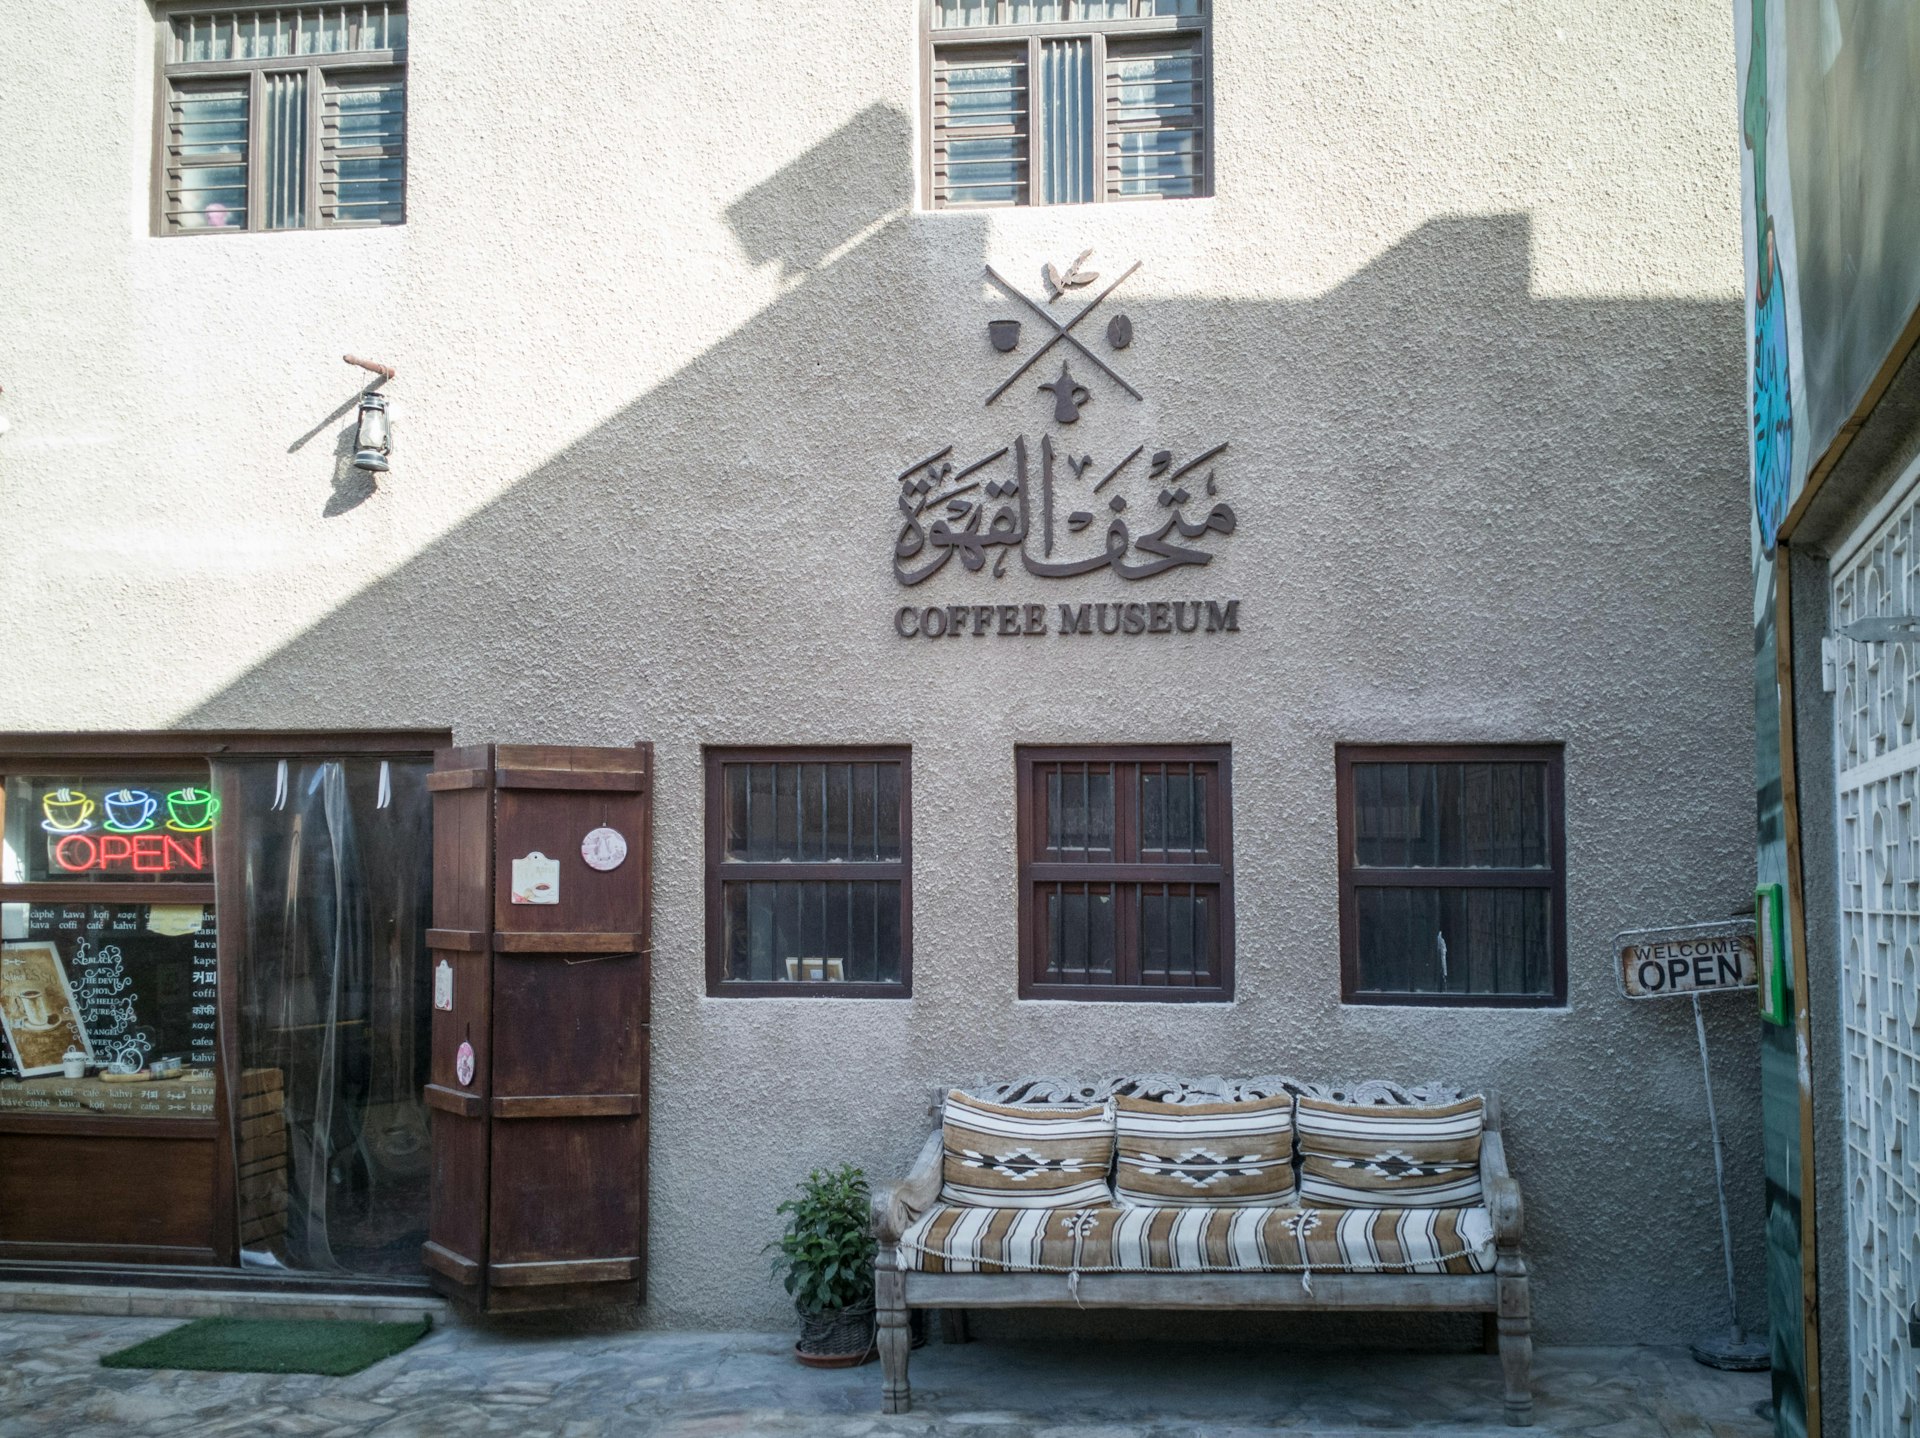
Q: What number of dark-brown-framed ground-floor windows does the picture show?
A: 3